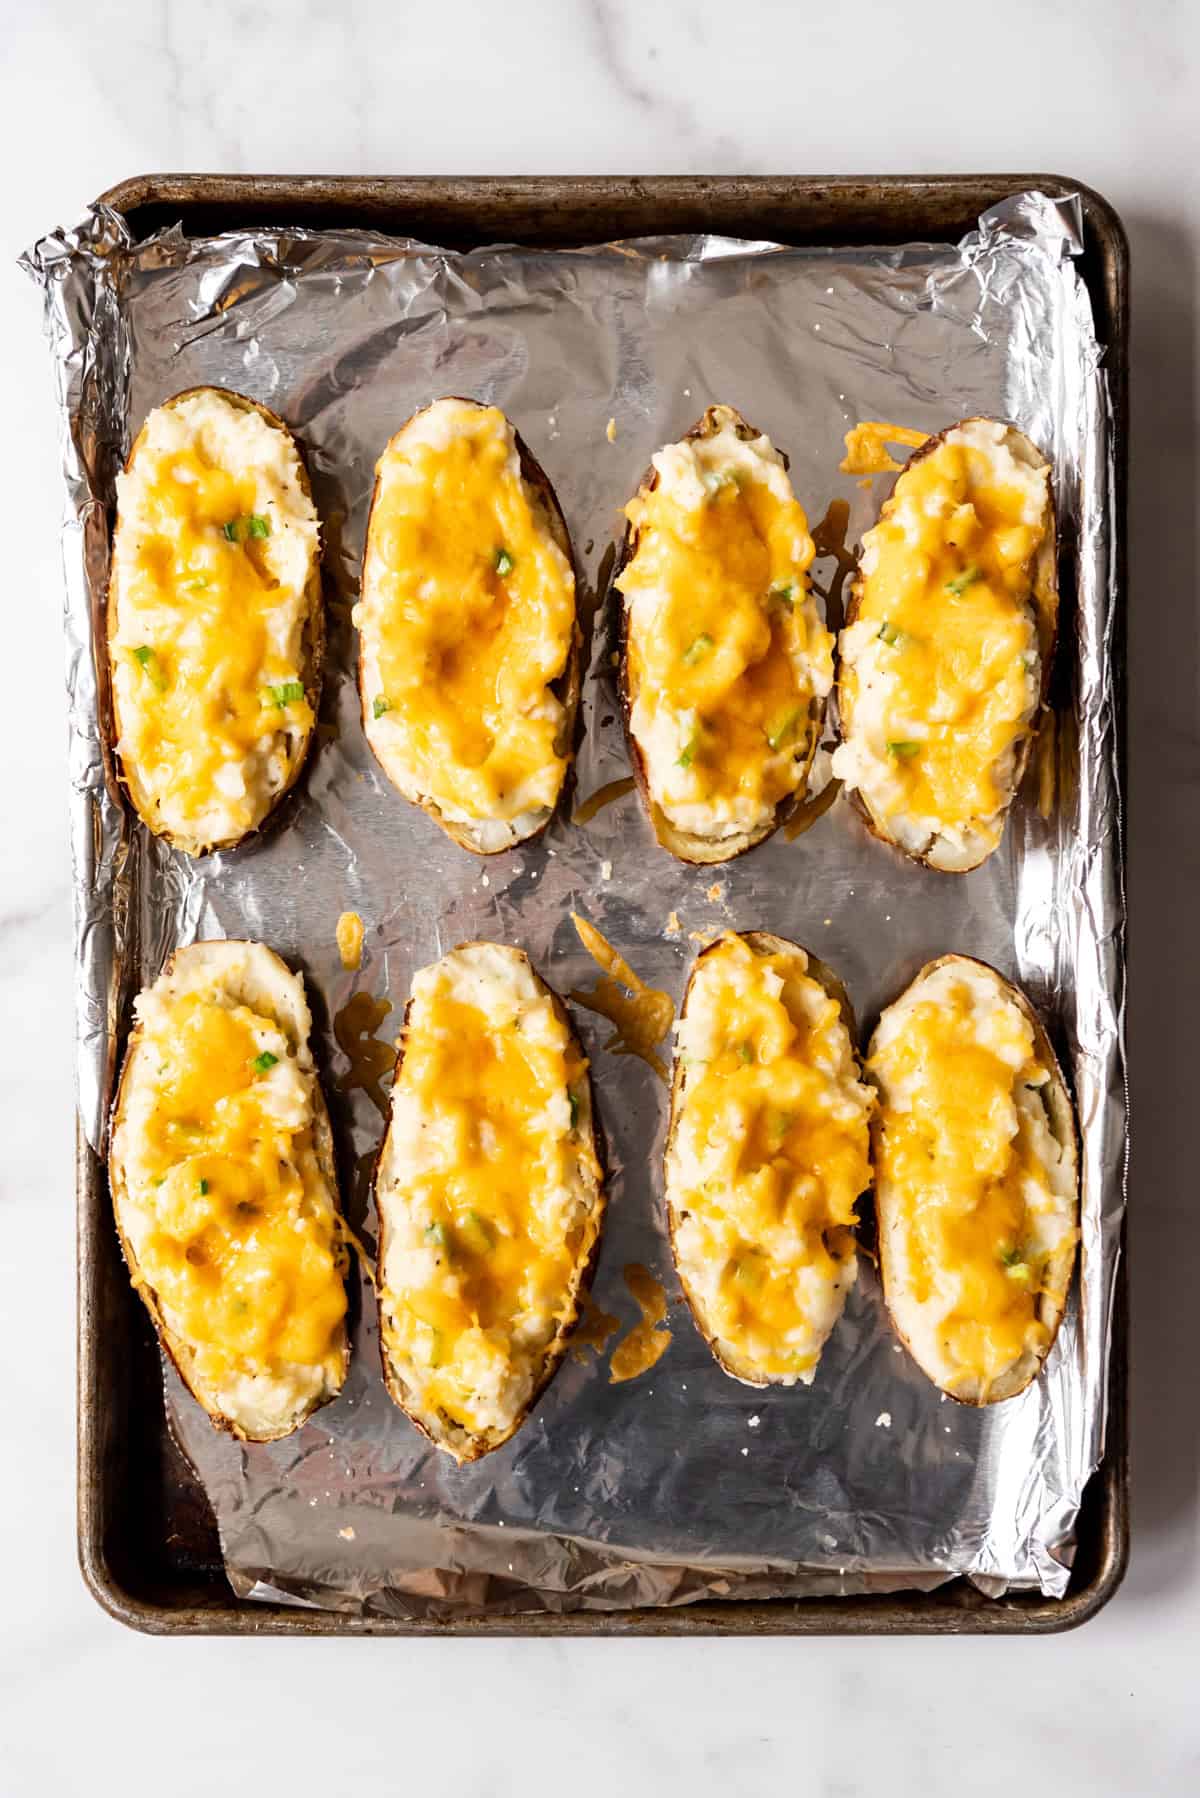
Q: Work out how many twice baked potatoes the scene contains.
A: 8